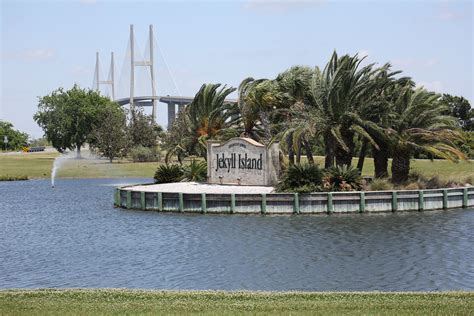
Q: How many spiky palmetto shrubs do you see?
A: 4